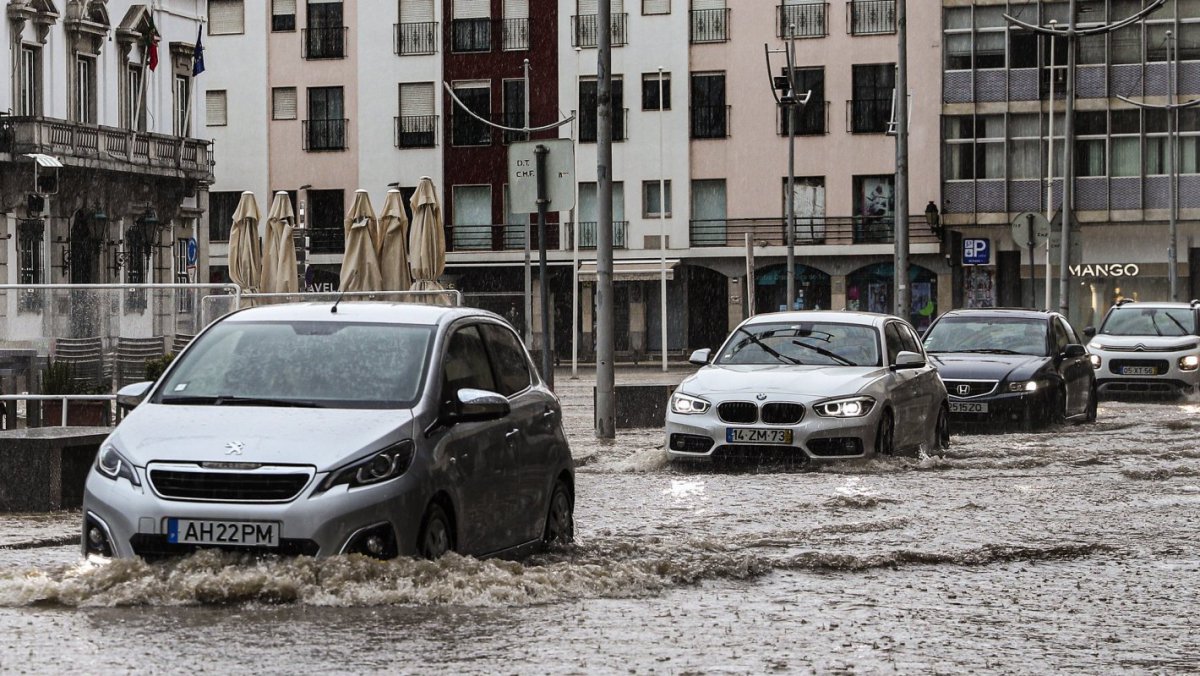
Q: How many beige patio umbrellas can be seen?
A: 5